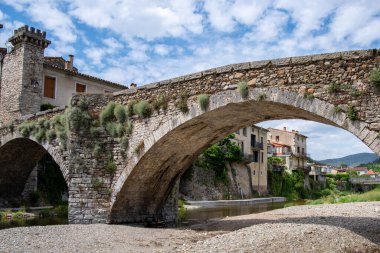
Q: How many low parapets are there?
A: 1